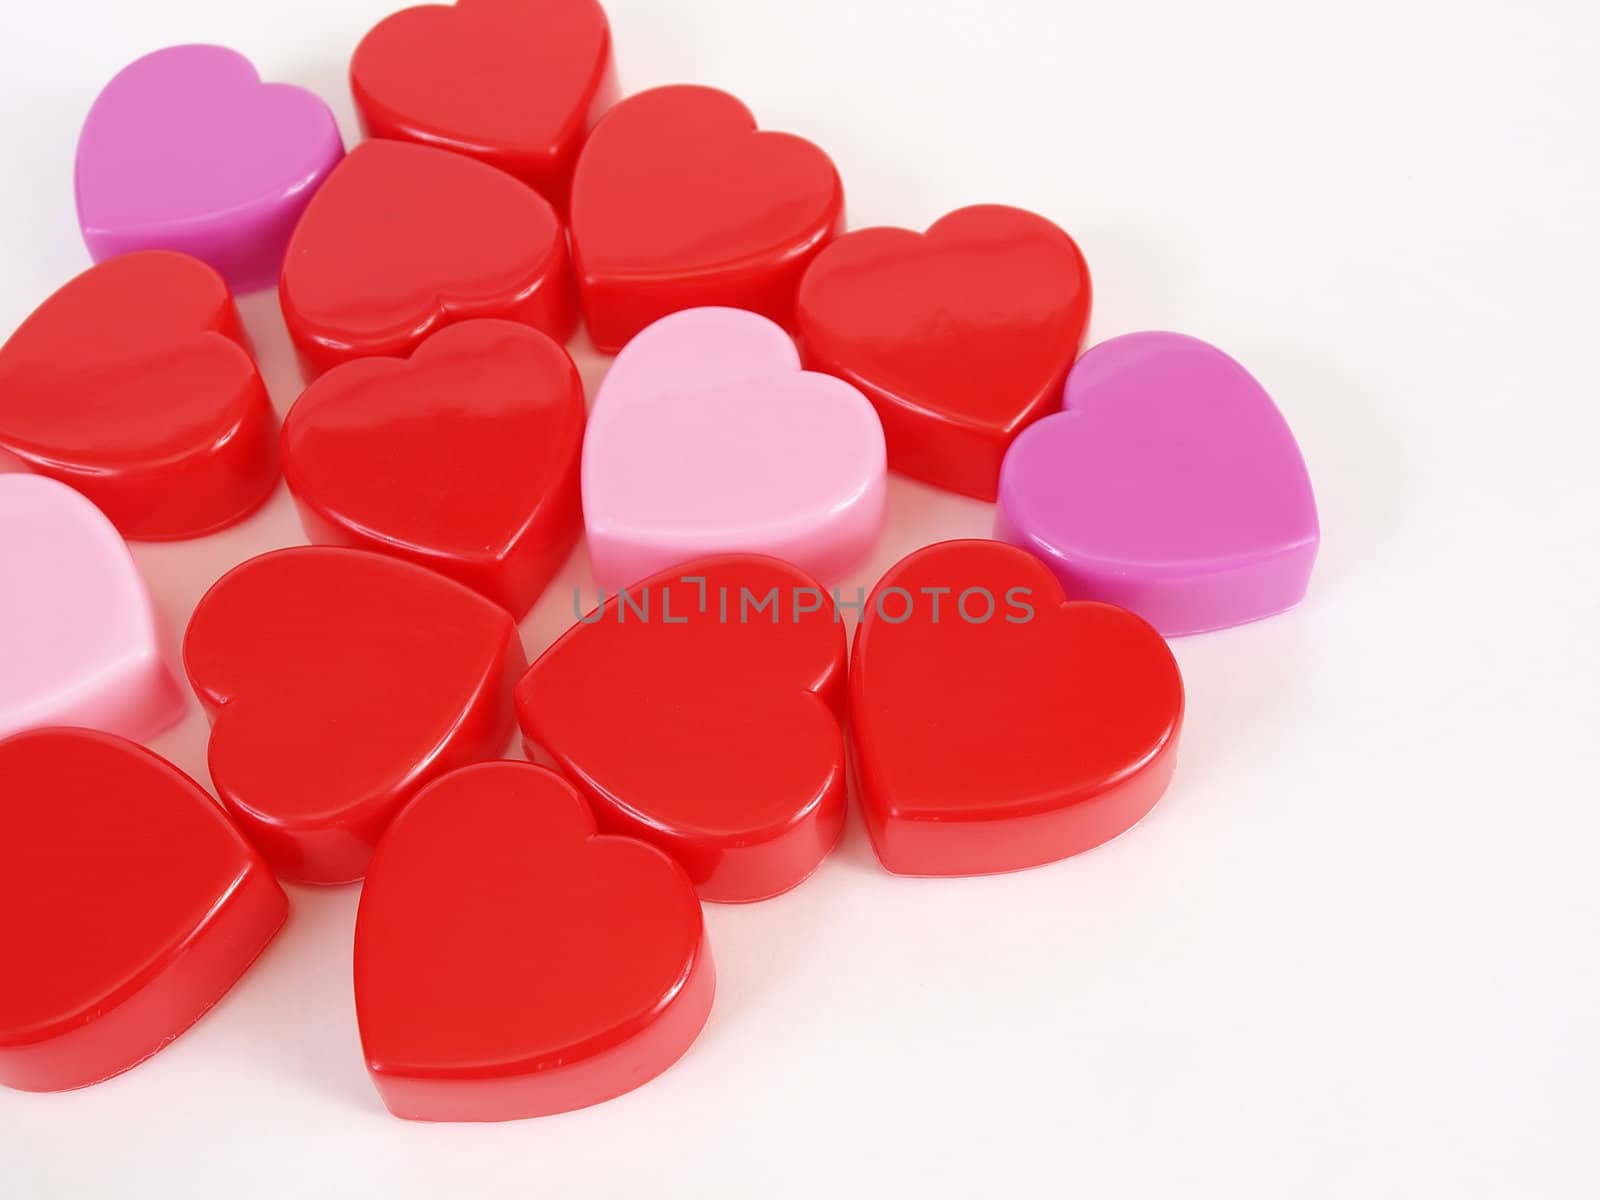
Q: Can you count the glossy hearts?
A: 15